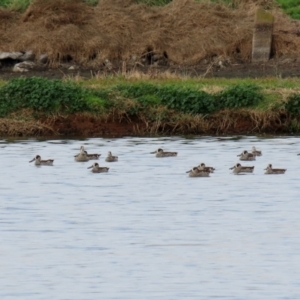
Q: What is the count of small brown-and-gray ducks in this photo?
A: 12